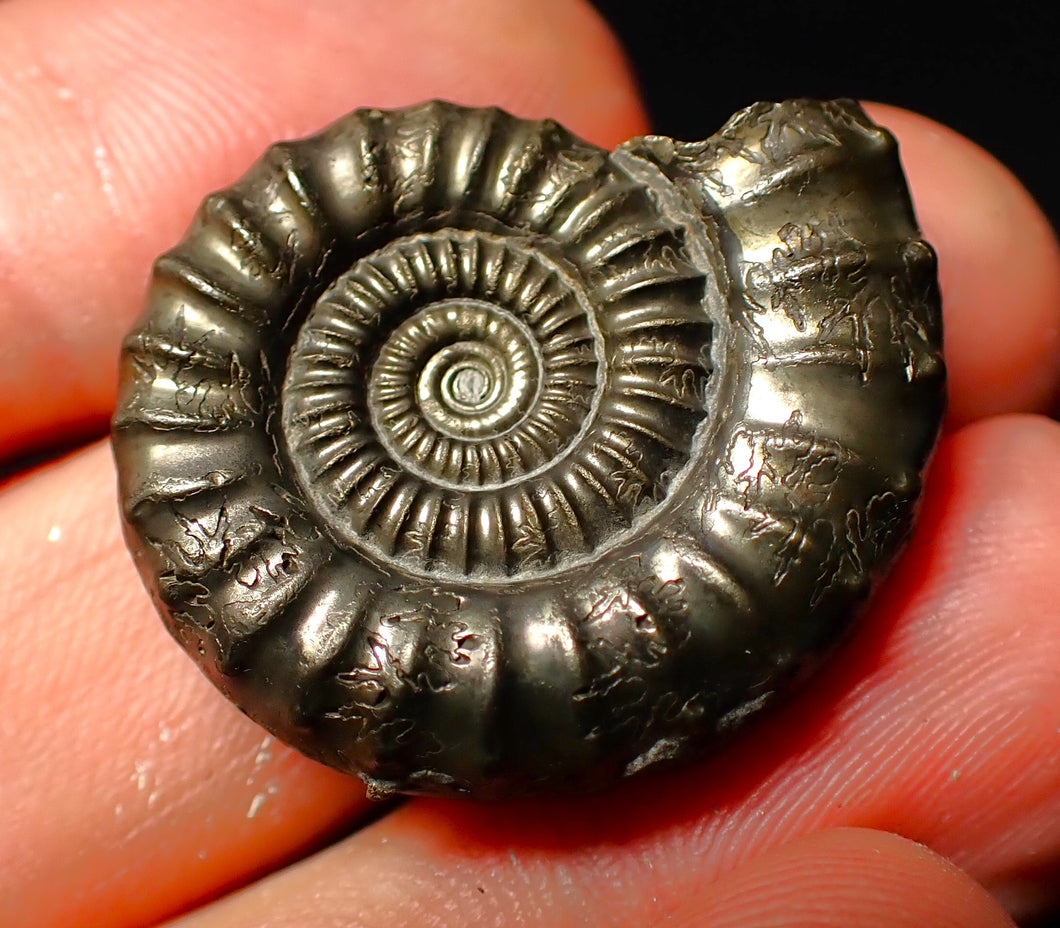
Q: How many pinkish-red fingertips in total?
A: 4